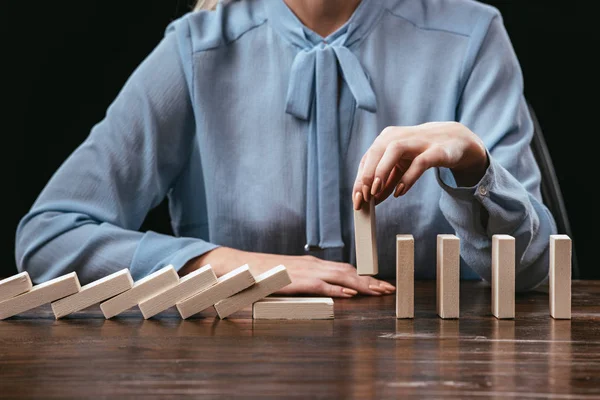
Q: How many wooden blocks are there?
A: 13